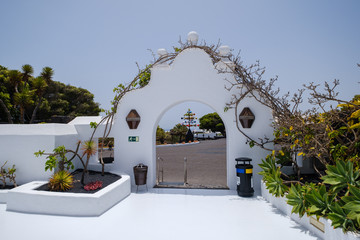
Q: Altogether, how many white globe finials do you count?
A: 3